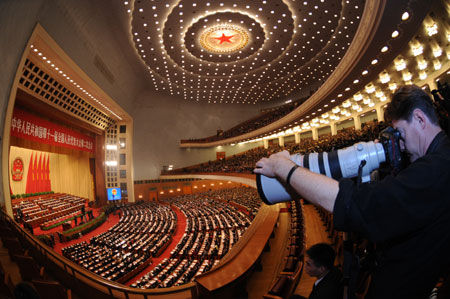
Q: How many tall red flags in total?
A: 5